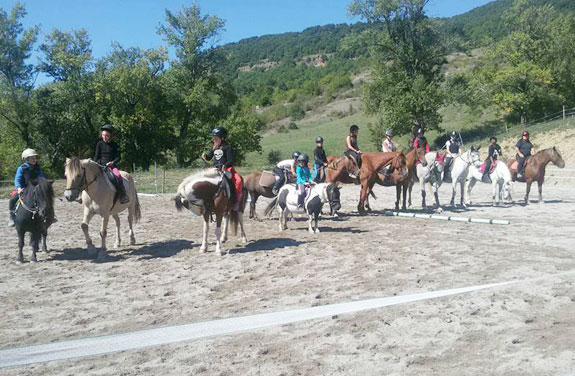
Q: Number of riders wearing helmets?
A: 12